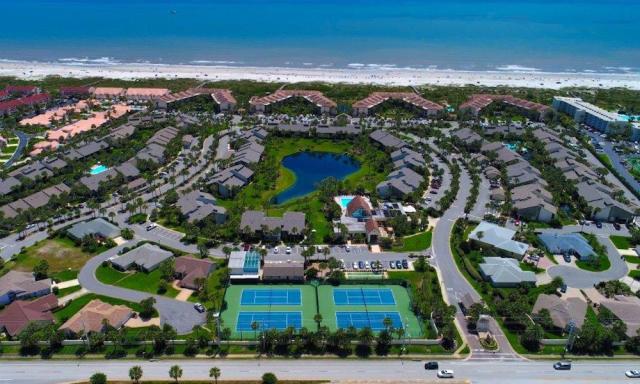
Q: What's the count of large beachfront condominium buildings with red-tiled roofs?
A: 4